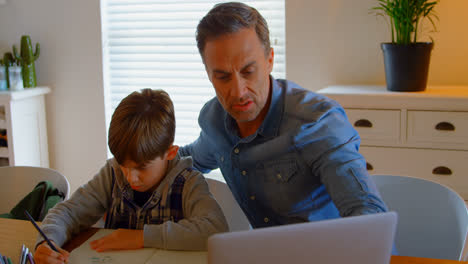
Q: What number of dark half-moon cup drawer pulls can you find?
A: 4